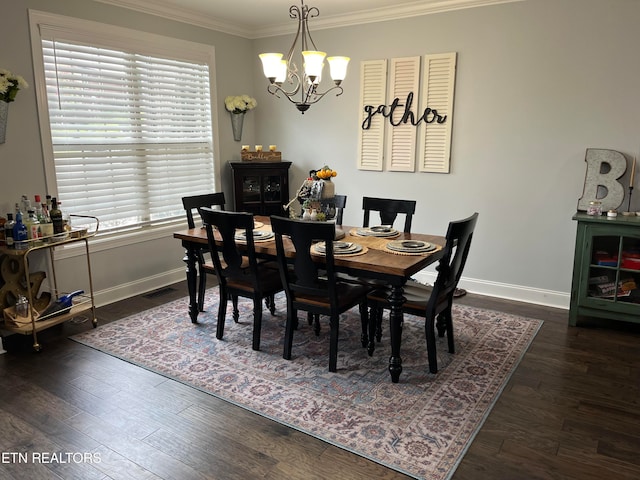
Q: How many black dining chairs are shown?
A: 6